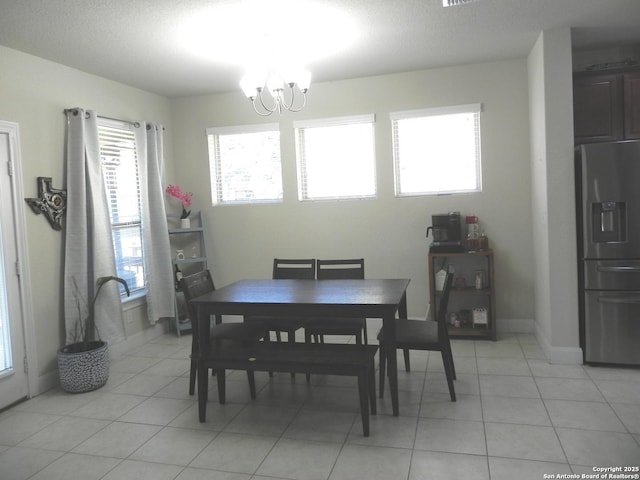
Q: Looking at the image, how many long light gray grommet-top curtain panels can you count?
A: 2